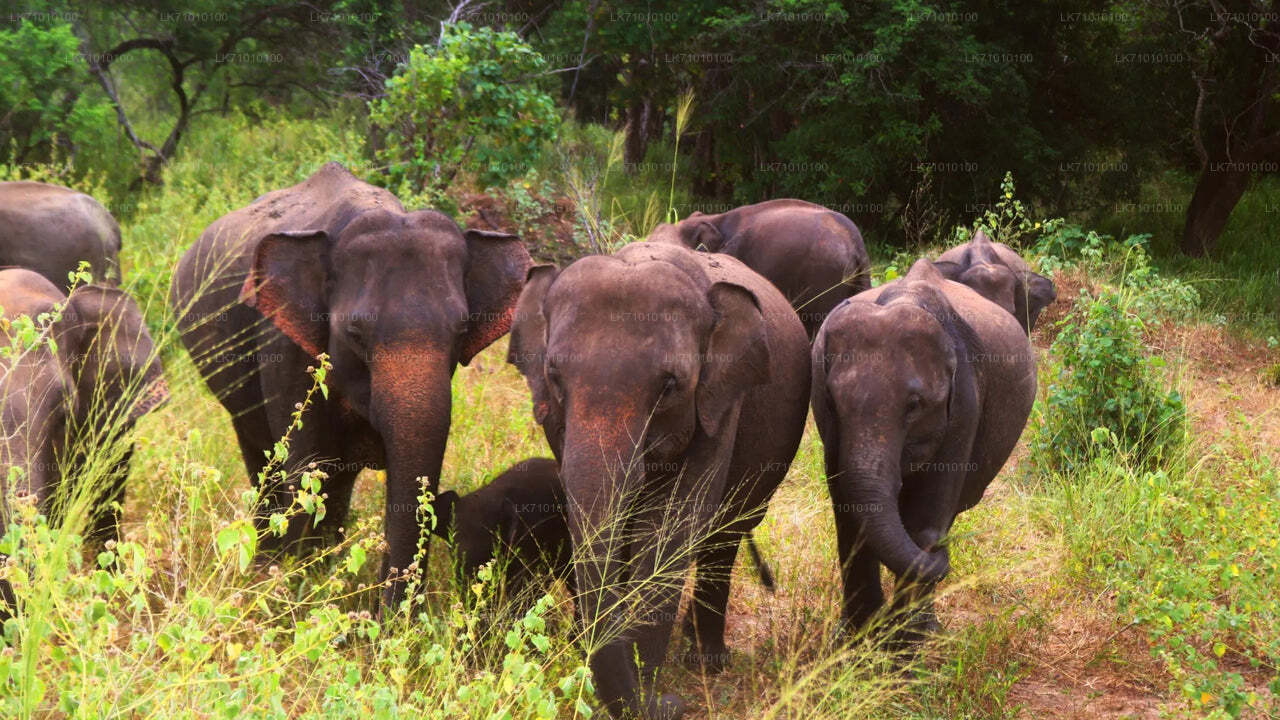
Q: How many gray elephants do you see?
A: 8